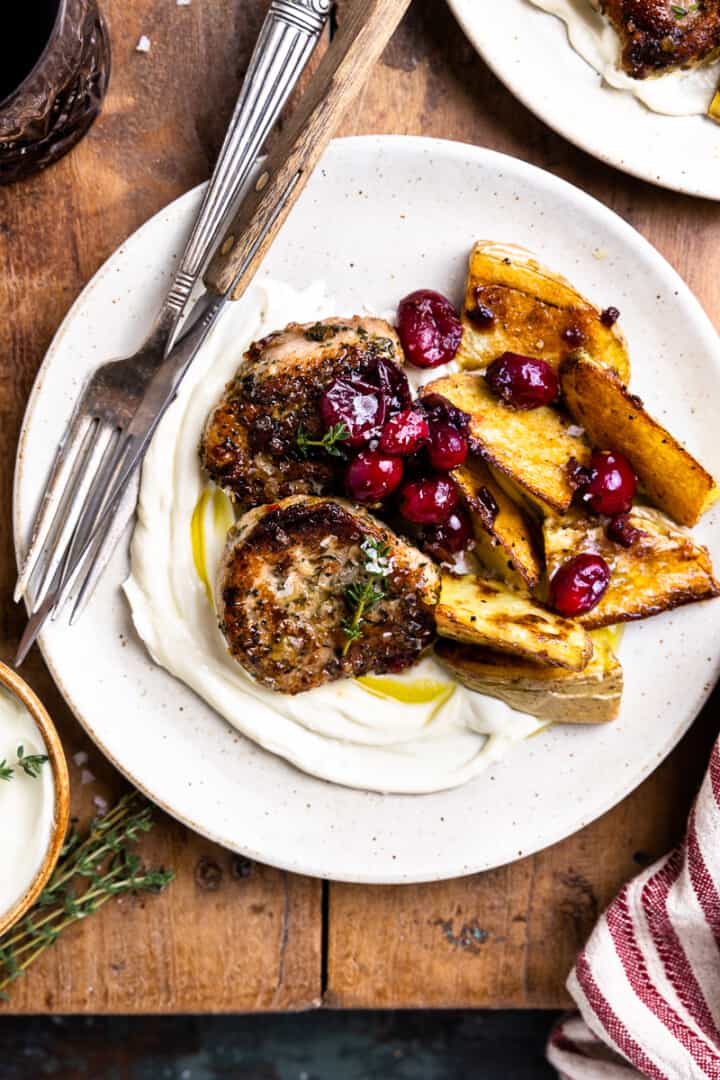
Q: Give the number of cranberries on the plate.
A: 11